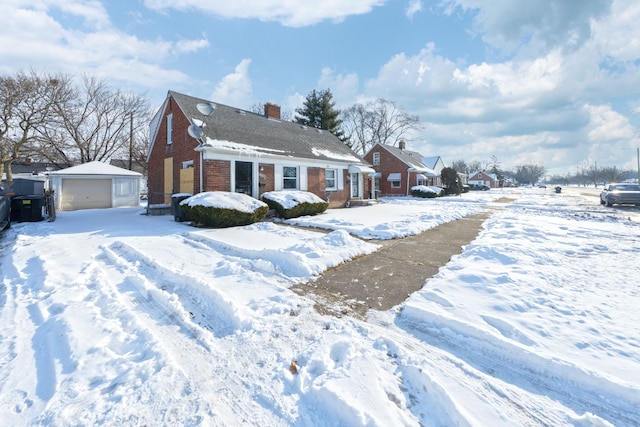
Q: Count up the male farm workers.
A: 0